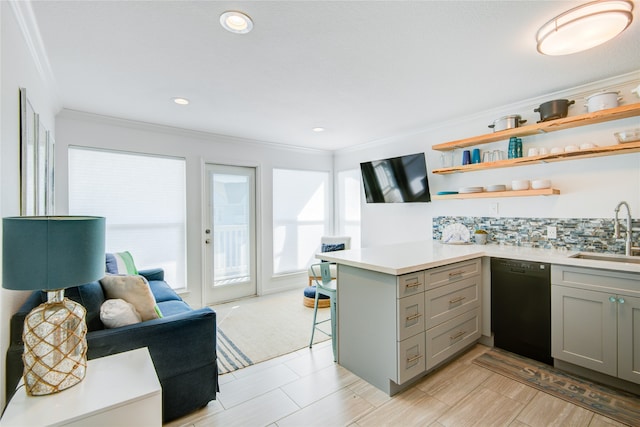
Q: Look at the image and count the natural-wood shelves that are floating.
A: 3